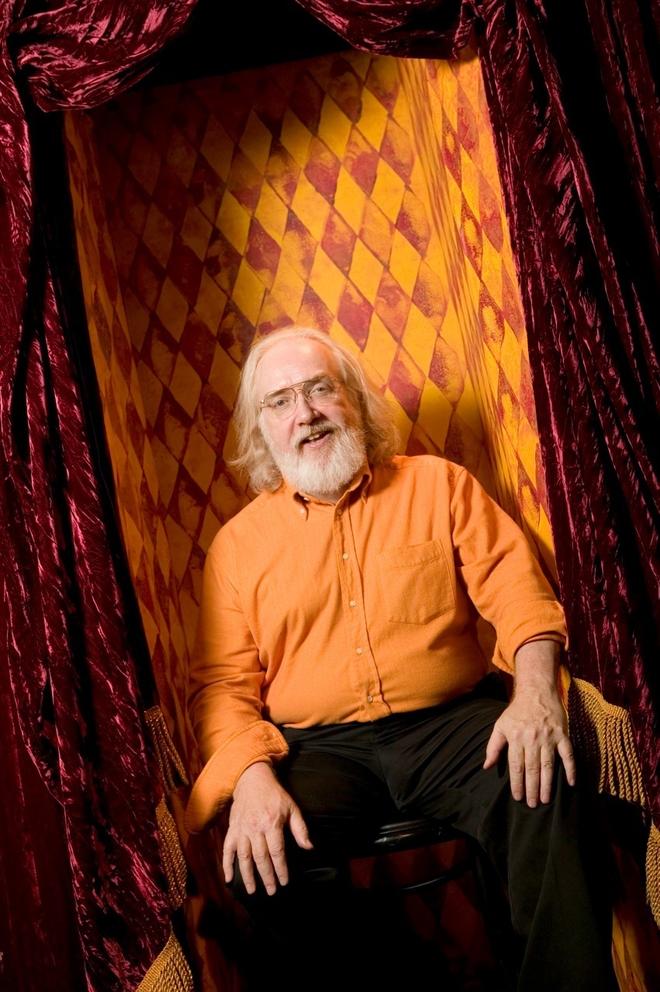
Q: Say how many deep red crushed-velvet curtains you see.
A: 2